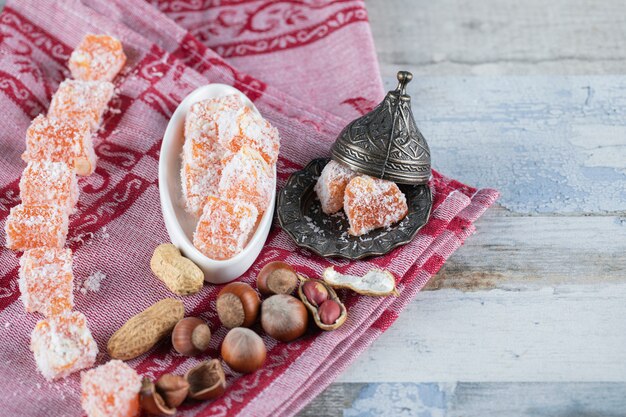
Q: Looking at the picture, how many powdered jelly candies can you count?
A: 15